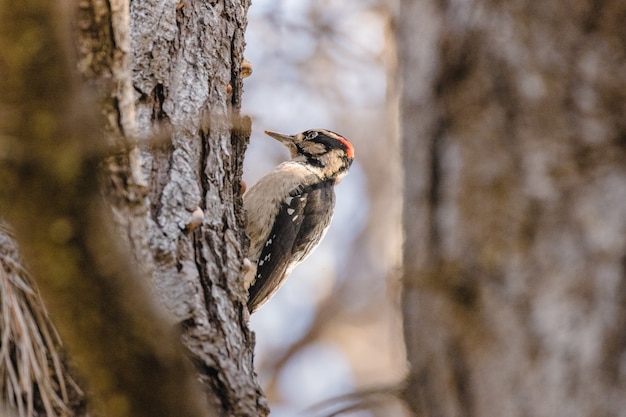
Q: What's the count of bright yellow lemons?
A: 0